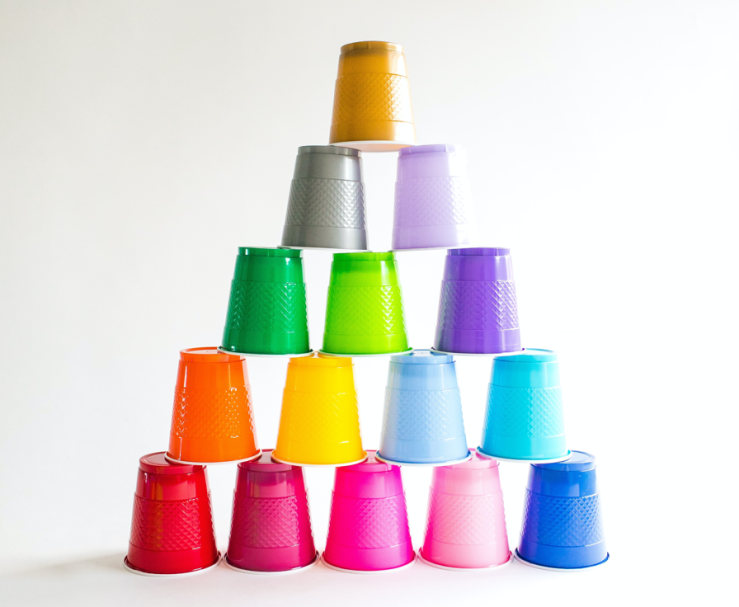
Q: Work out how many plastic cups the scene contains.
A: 15